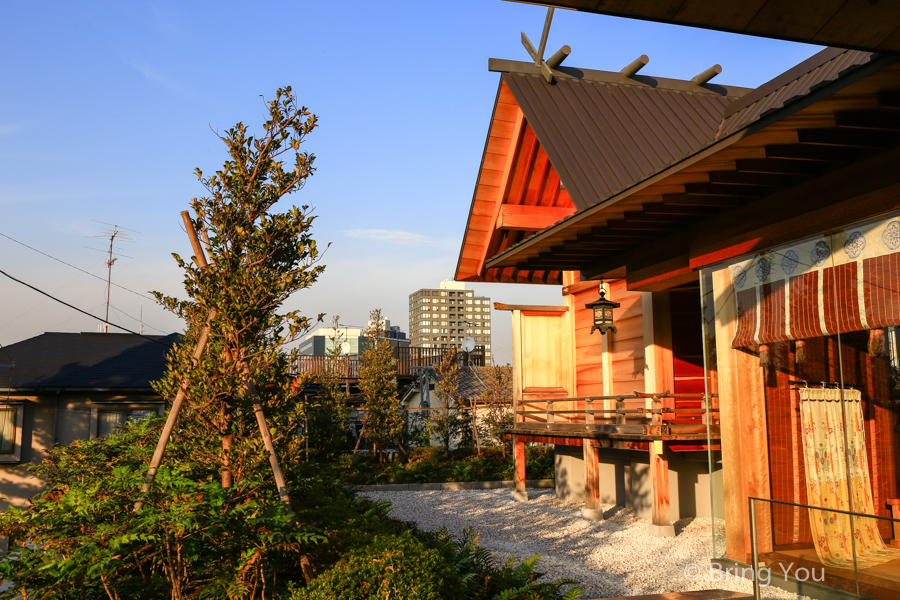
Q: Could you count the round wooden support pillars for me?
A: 3